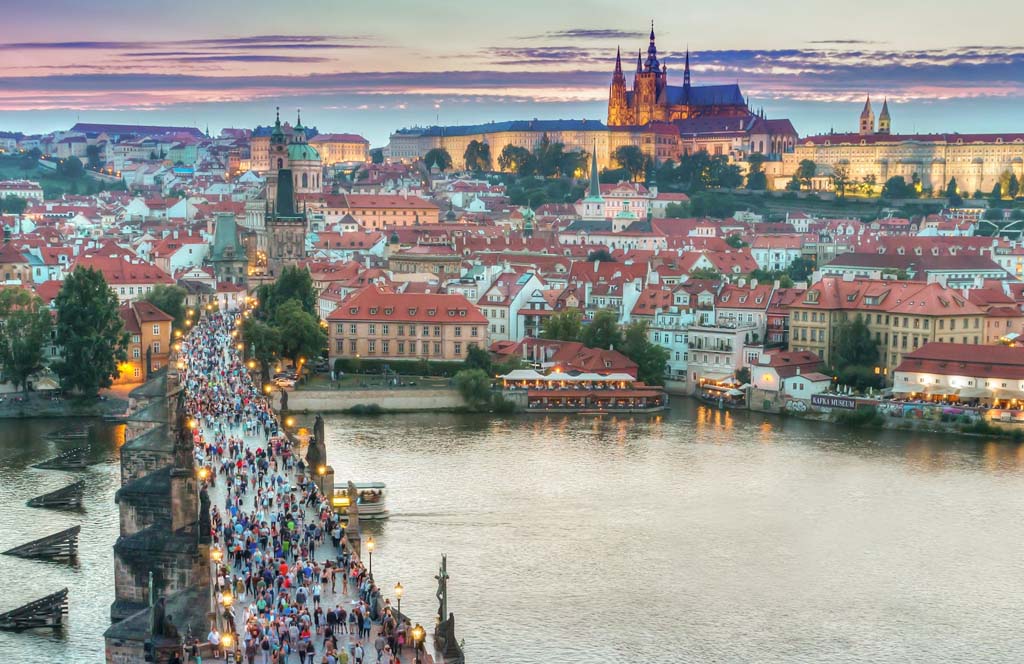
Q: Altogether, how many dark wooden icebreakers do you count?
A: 5